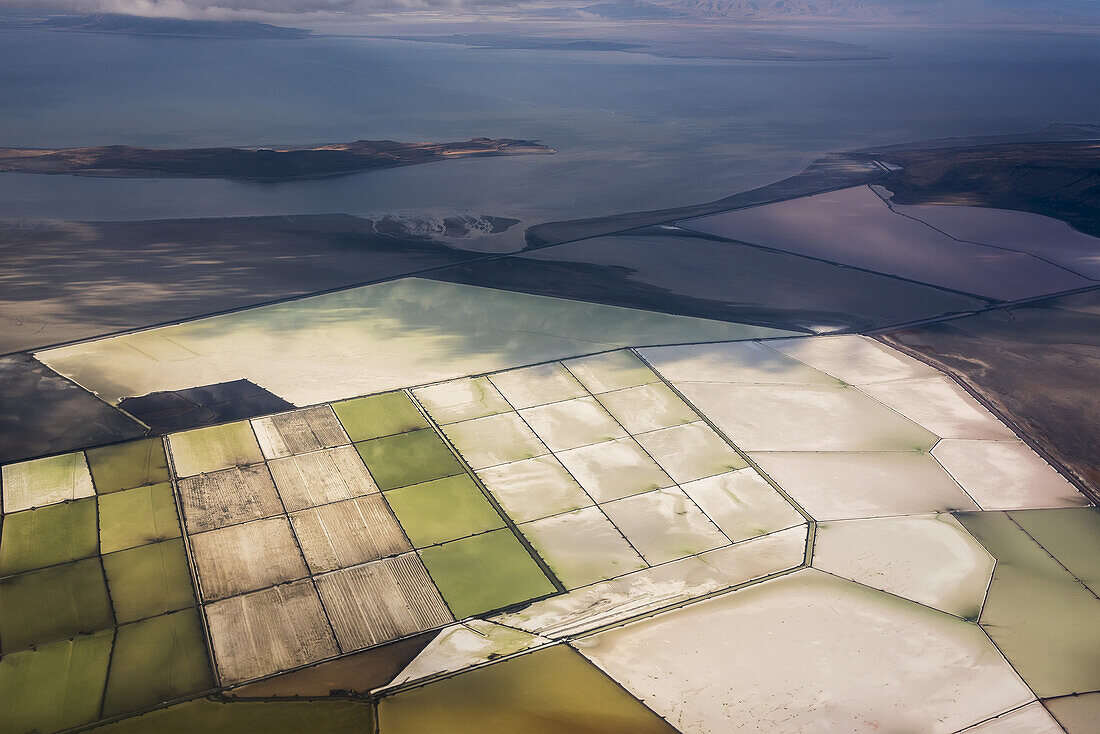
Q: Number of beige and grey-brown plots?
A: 7